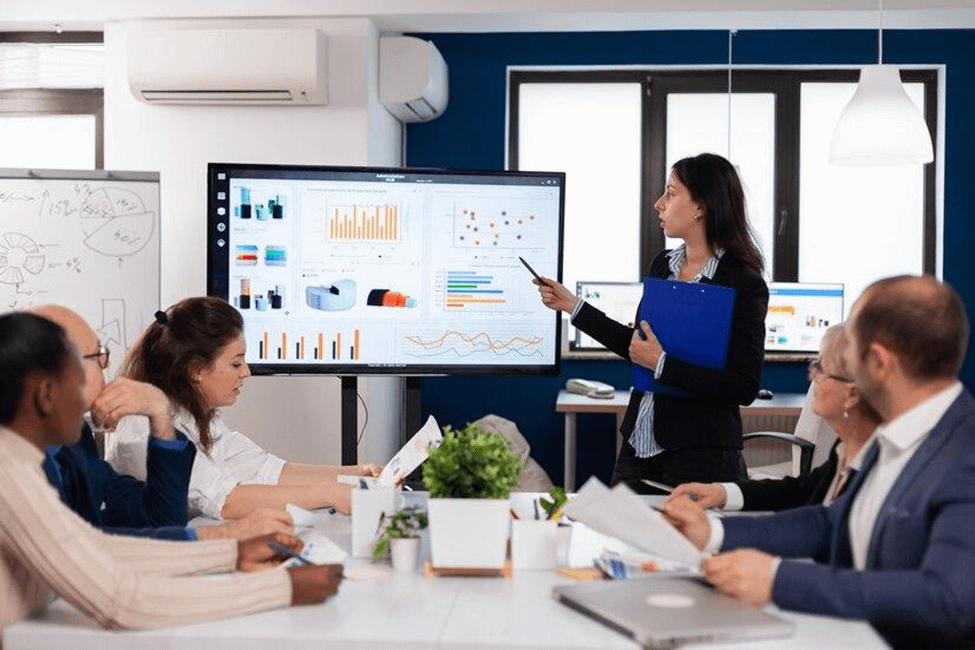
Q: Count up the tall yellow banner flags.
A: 0